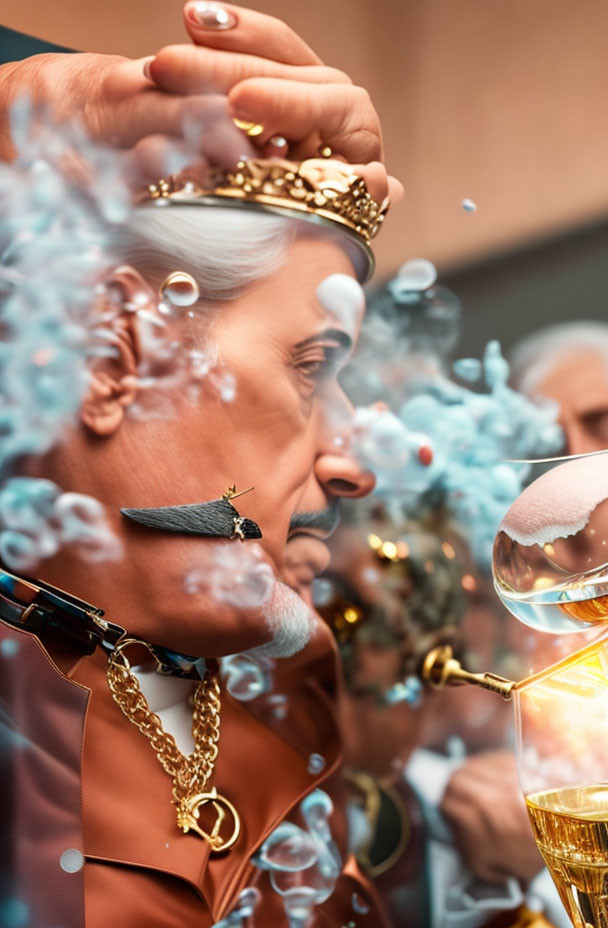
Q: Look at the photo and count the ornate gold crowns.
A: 1